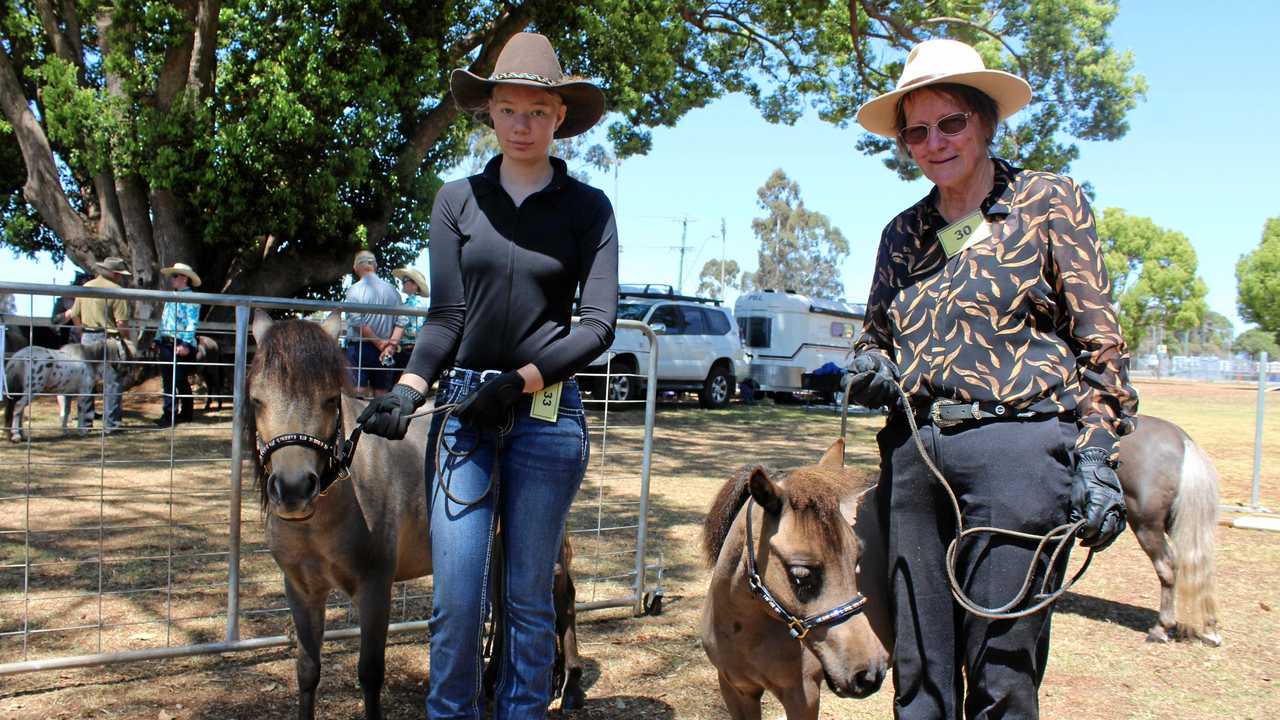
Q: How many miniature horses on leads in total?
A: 2